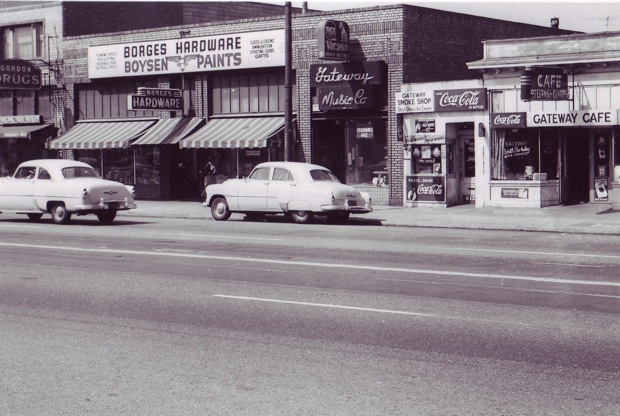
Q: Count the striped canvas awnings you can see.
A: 3